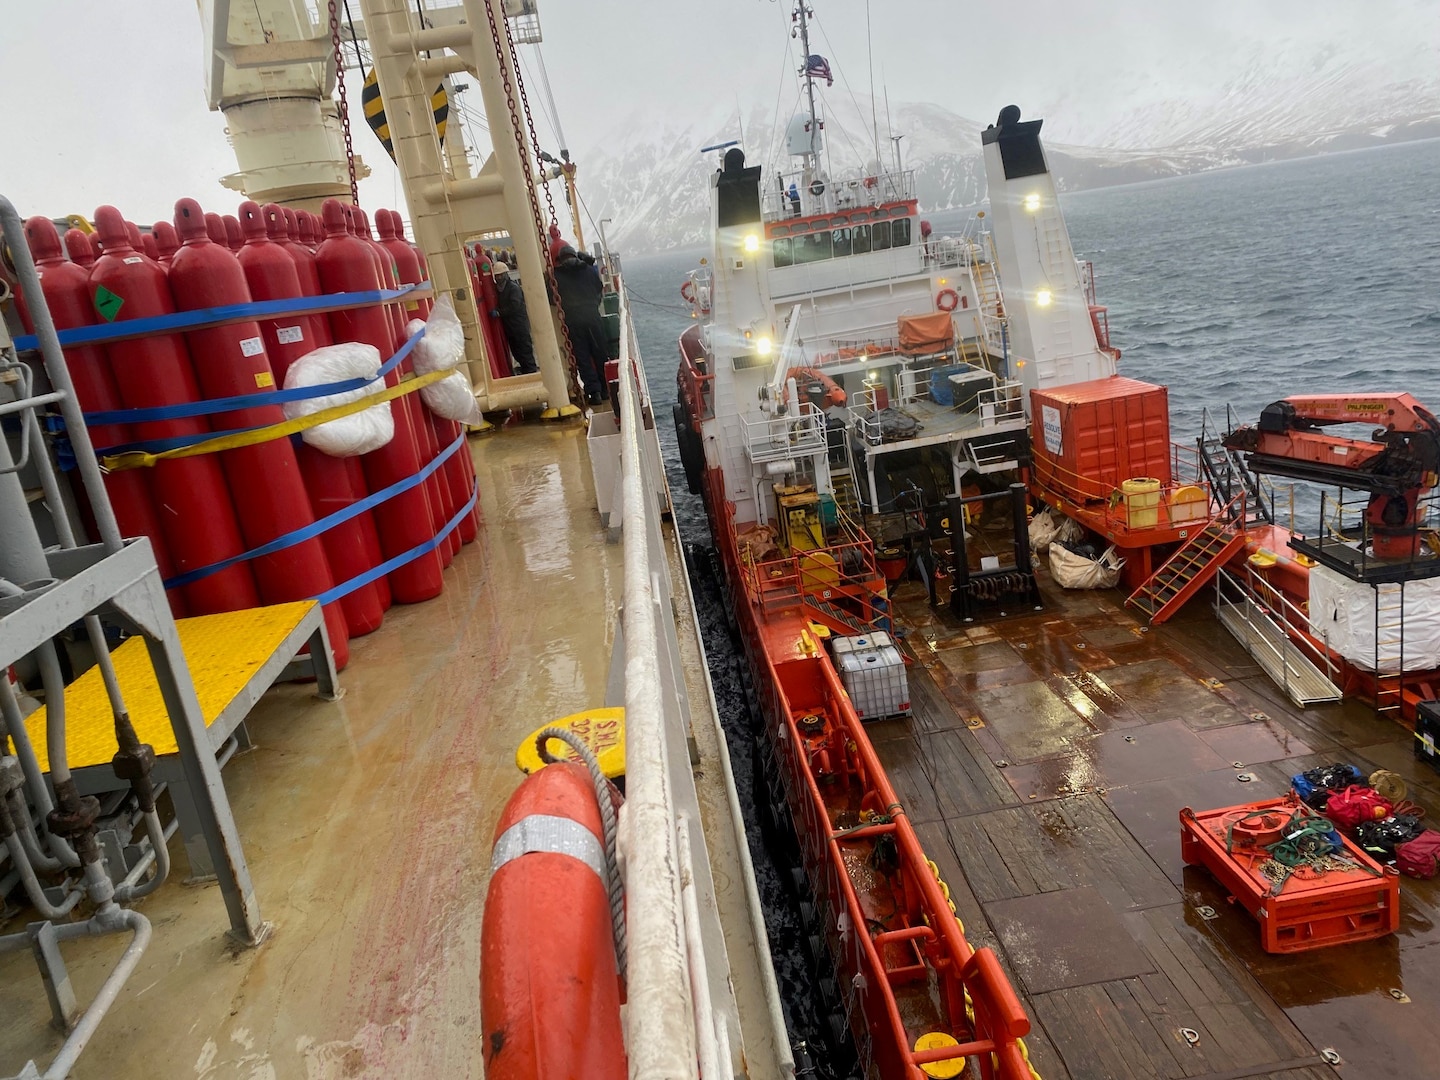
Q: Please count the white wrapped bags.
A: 2